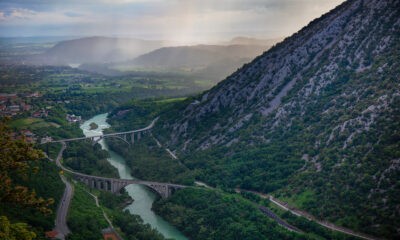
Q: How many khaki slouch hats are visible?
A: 0